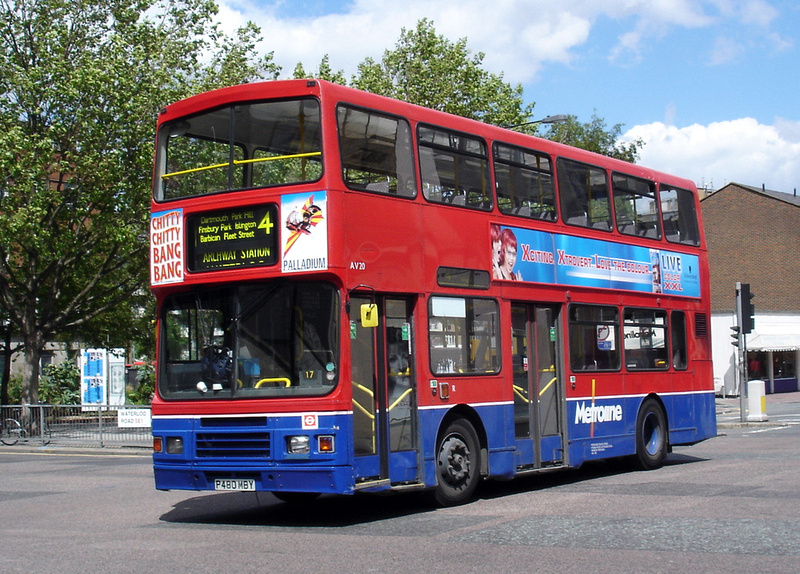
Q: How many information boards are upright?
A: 2